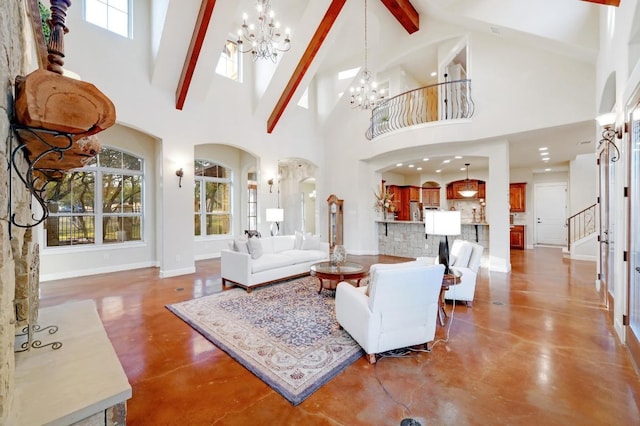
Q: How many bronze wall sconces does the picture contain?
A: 3